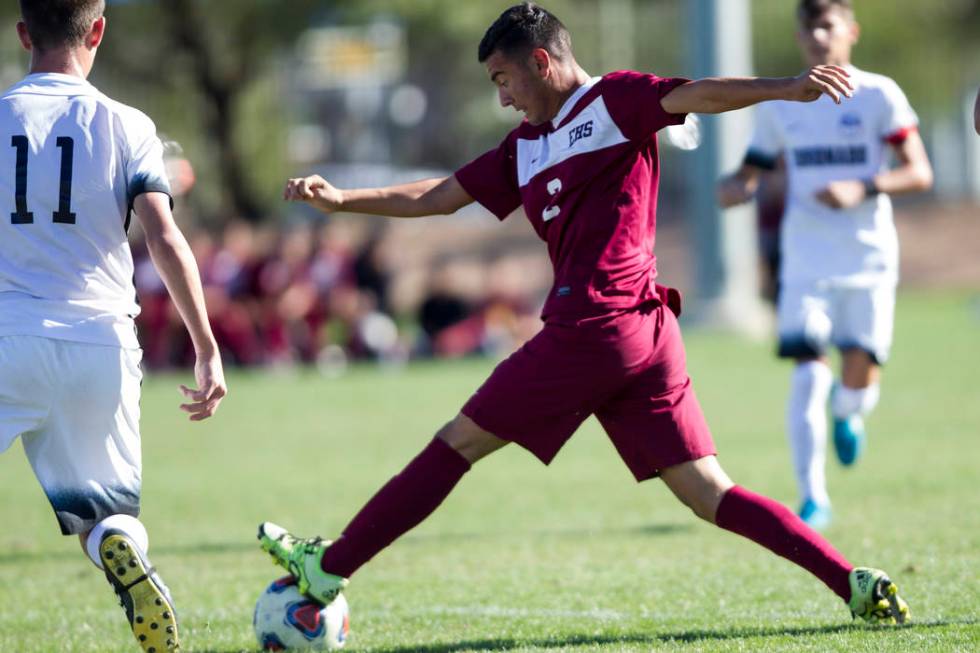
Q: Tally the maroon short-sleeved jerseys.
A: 1